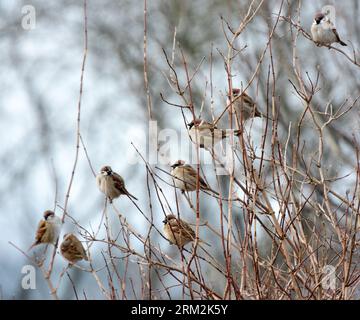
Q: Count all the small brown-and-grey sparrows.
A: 8